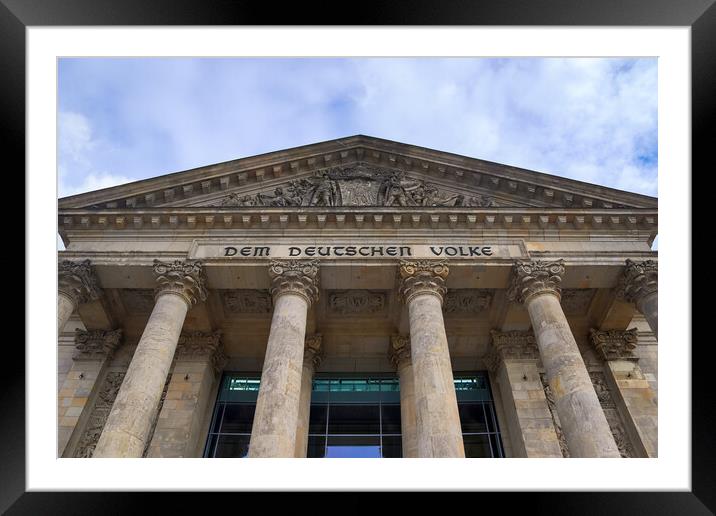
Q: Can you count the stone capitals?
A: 12